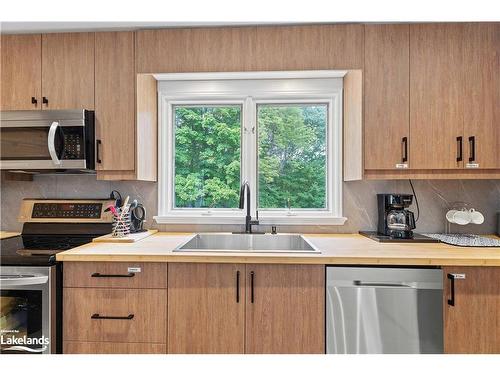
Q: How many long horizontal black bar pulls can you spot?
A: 2